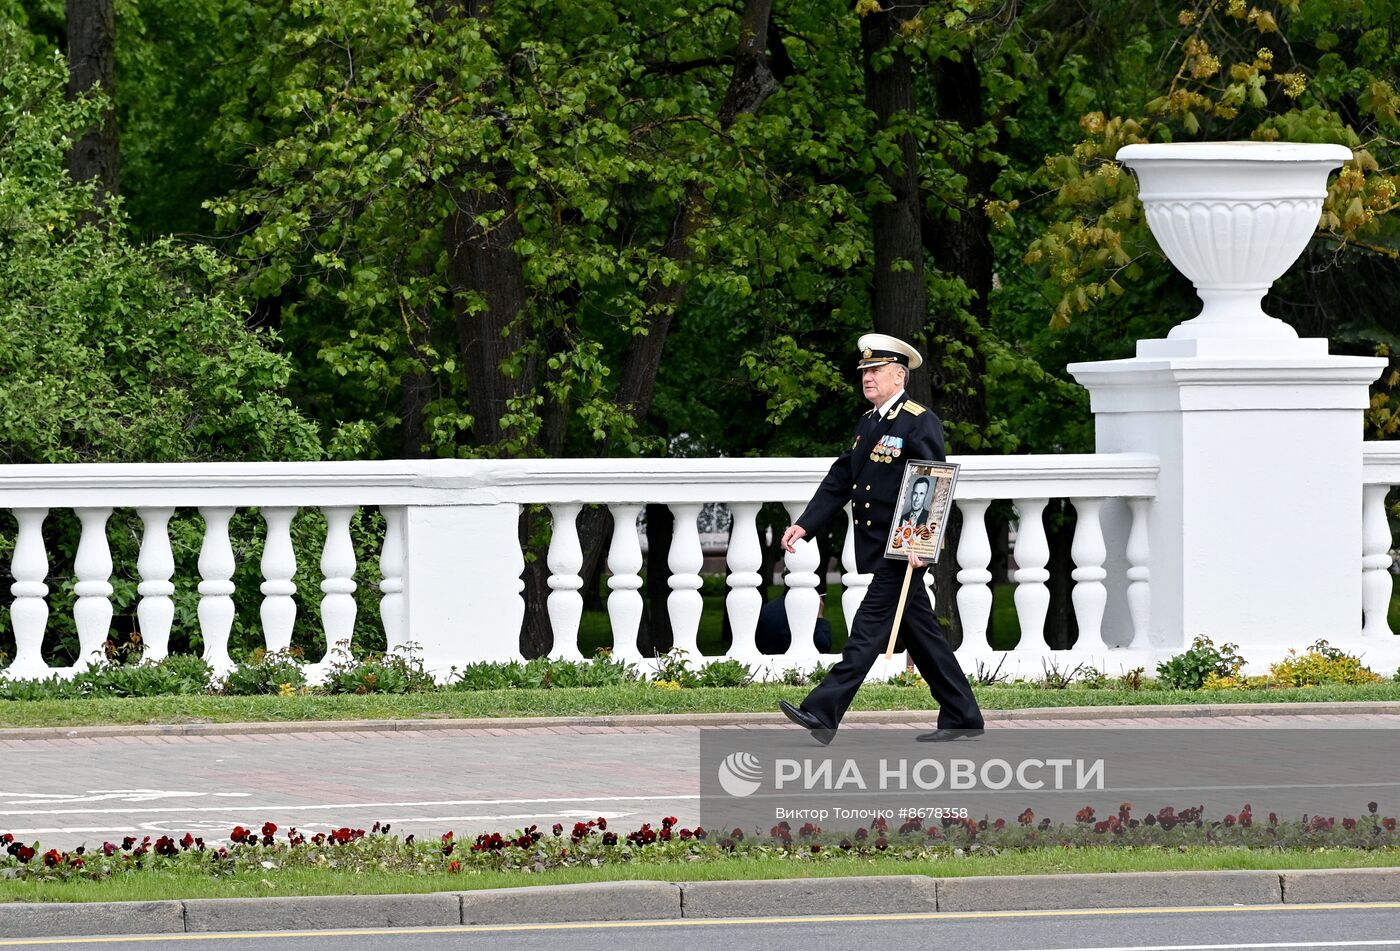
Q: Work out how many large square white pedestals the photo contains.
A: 1